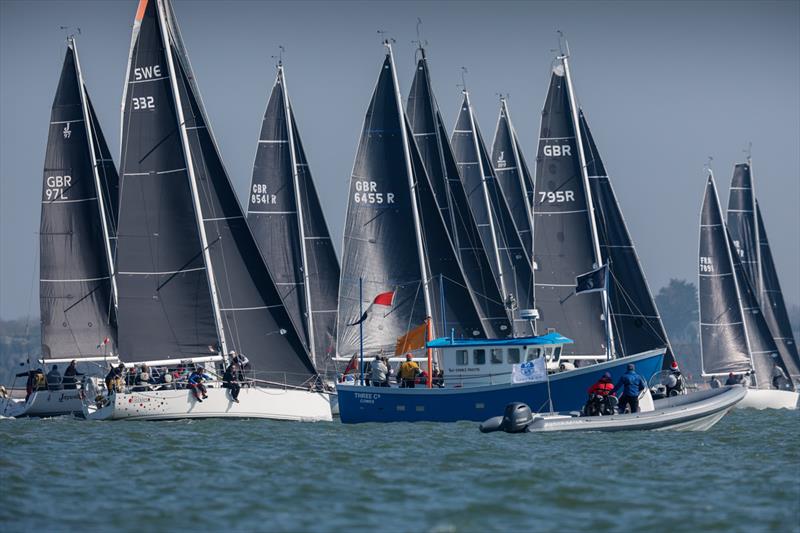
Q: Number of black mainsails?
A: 10